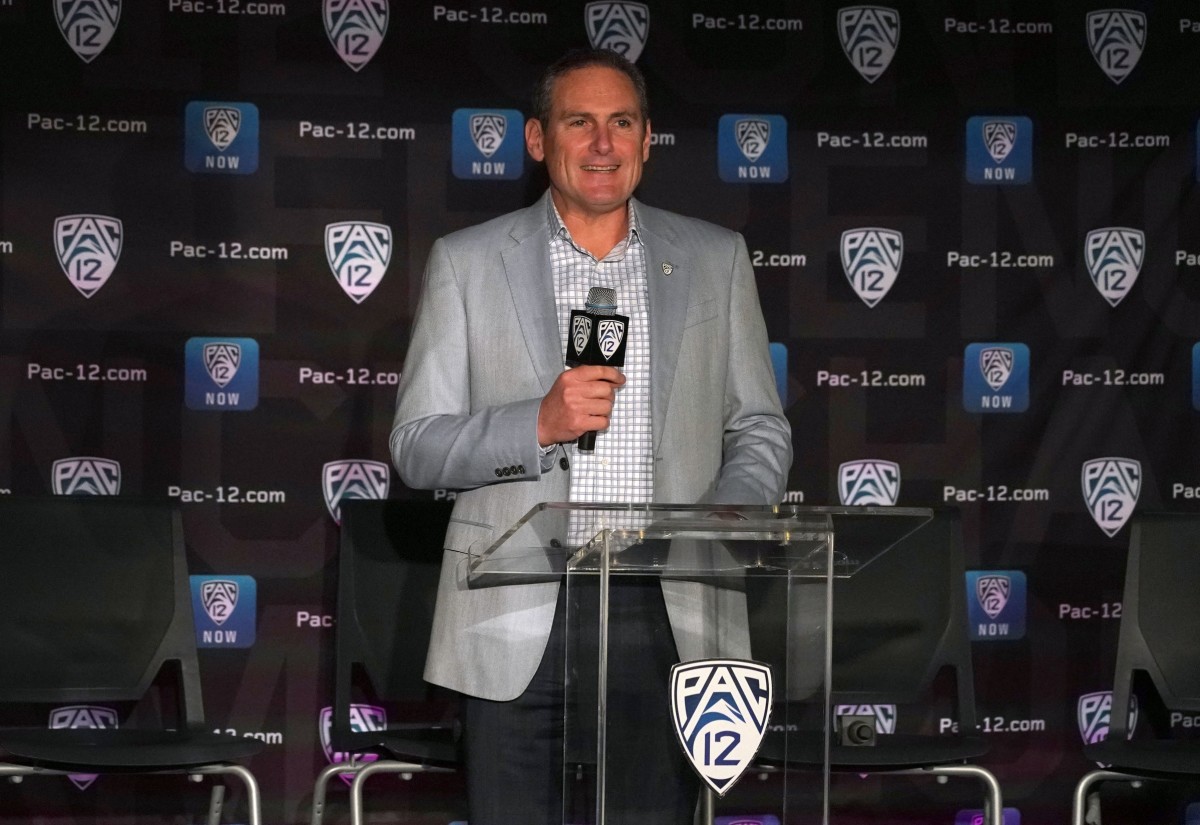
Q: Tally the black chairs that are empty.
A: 4